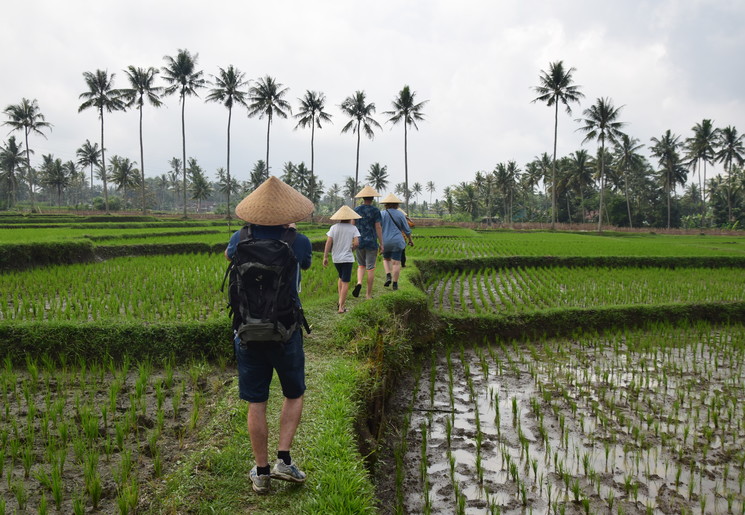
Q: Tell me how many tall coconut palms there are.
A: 11